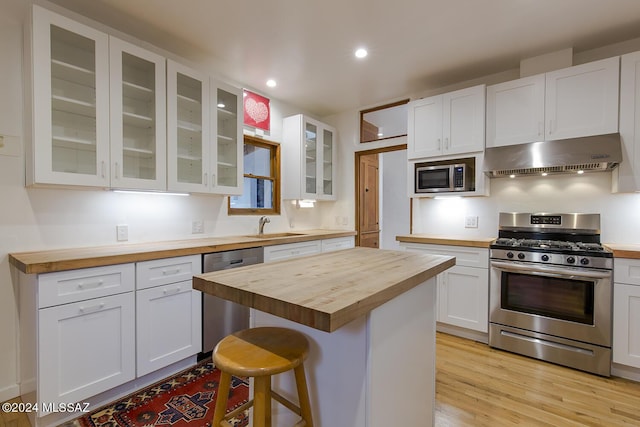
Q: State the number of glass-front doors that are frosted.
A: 0